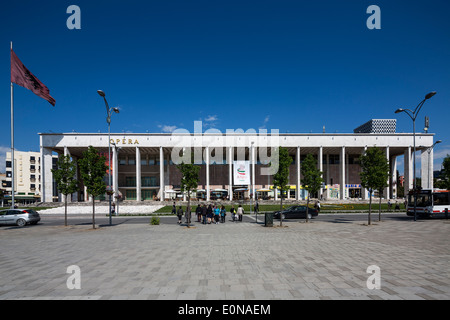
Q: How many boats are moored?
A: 0